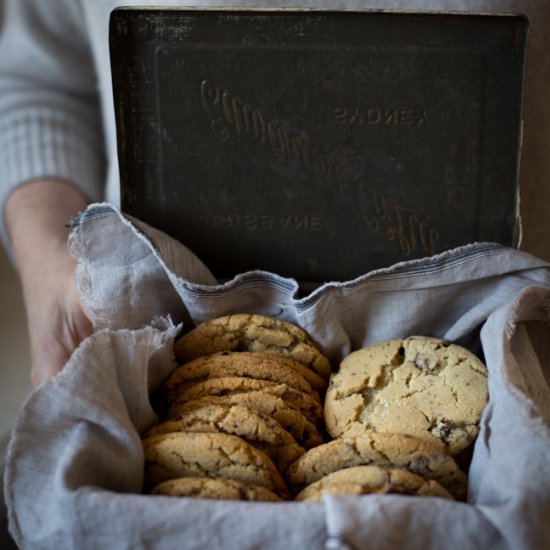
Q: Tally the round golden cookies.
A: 10